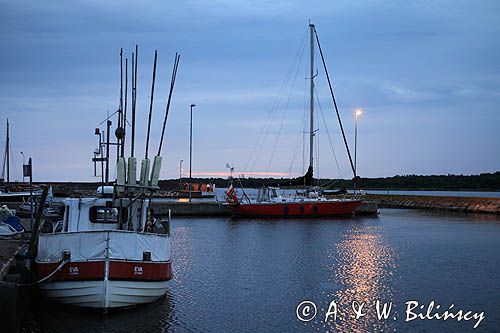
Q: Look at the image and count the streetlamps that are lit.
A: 1